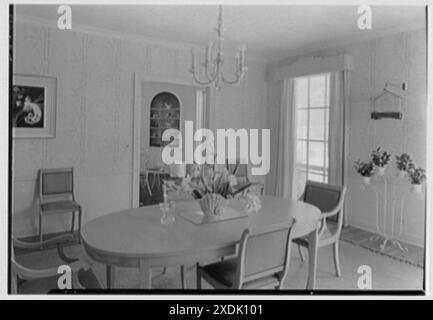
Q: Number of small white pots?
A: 4